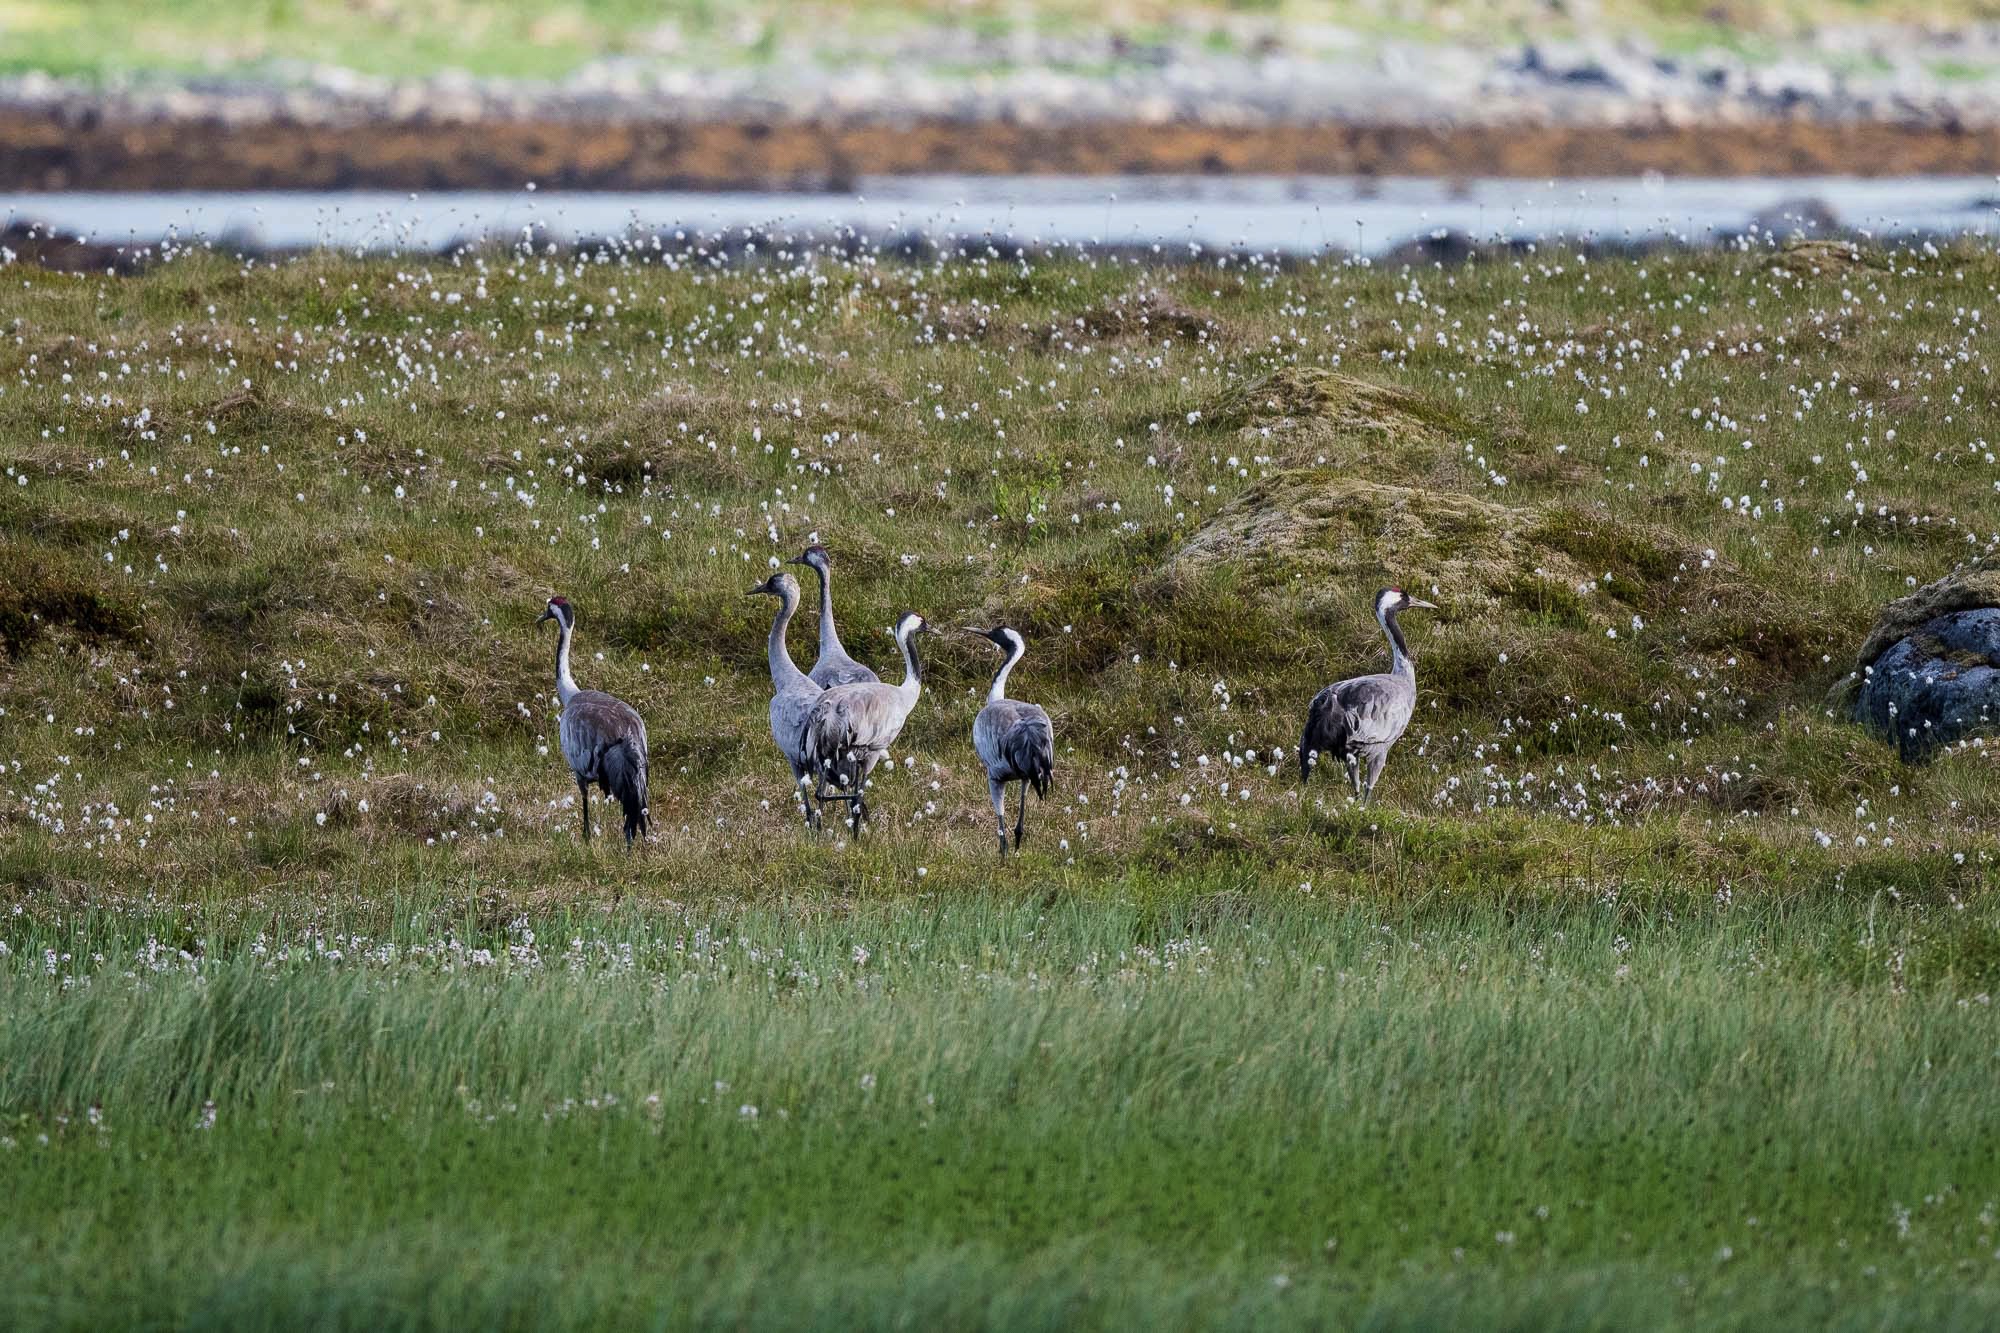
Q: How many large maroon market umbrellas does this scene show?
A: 0